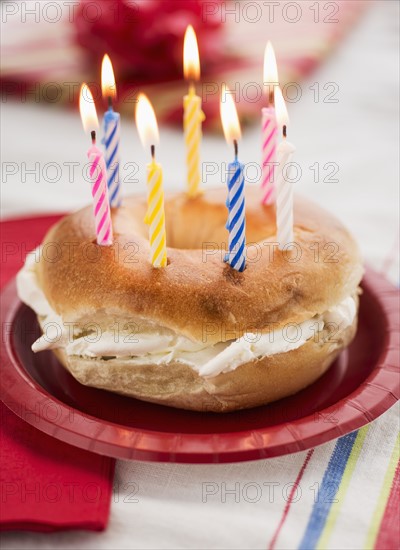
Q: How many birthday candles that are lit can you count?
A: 7